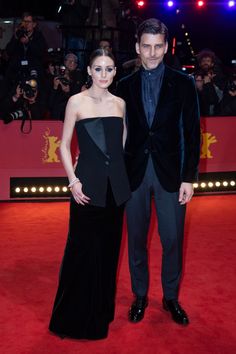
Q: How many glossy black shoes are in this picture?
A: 2